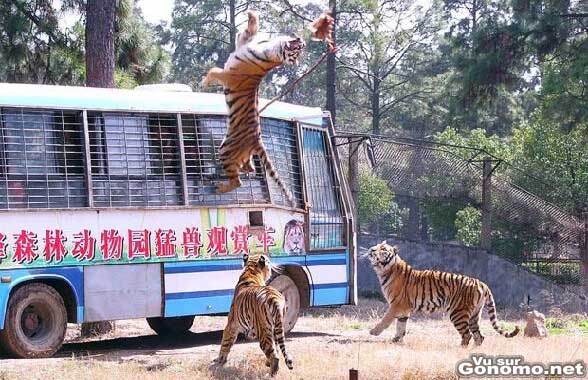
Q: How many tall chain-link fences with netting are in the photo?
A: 1